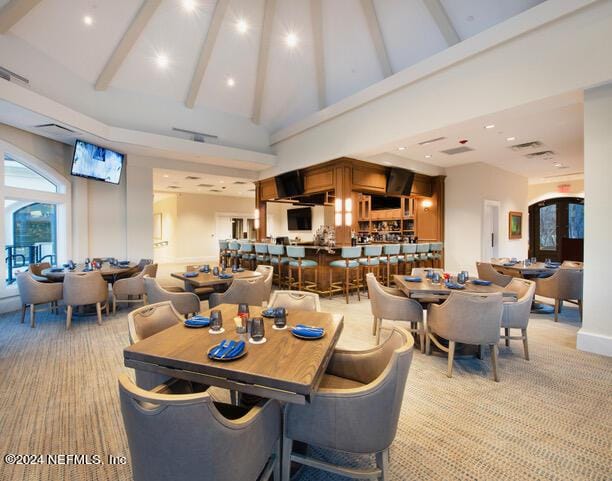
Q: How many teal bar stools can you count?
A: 12